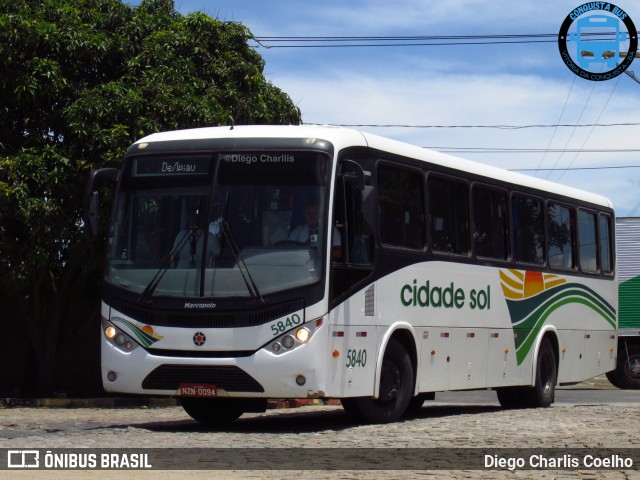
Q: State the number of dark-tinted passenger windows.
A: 7